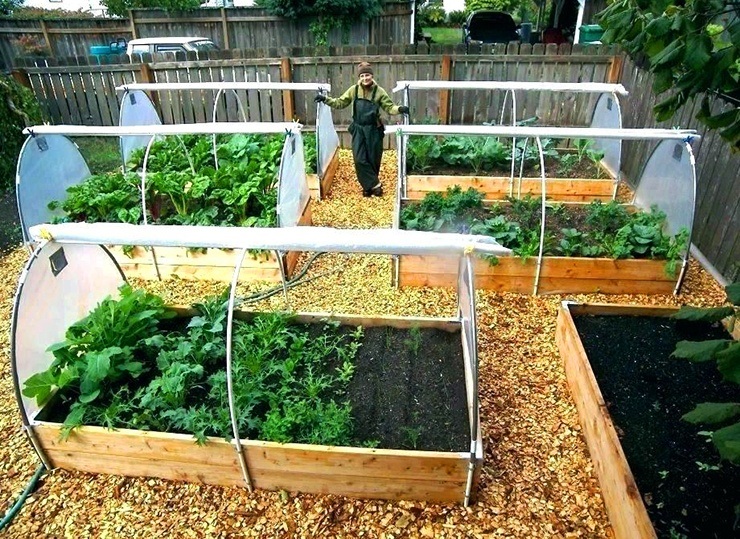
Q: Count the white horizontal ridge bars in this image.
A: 5